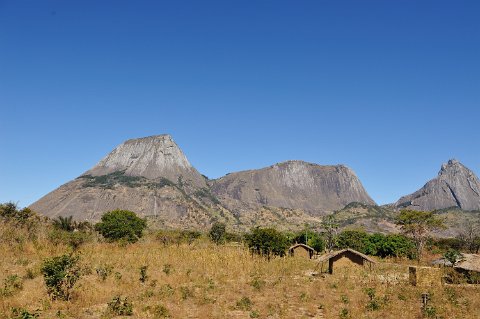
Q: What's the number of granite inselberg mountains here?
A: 3